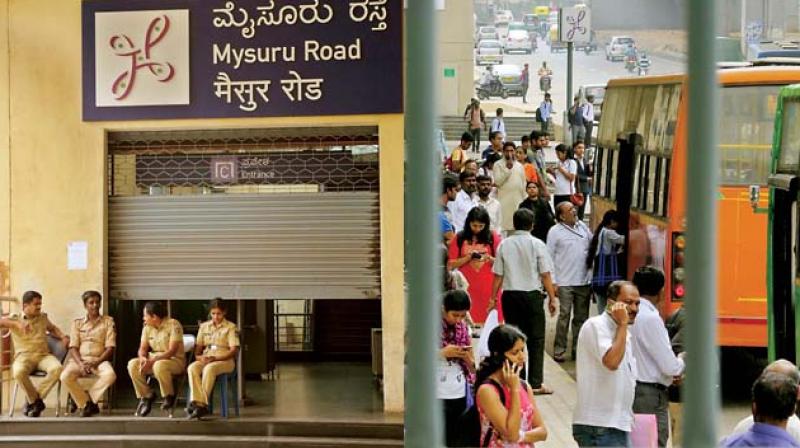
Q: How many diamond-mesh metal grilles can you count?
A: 1